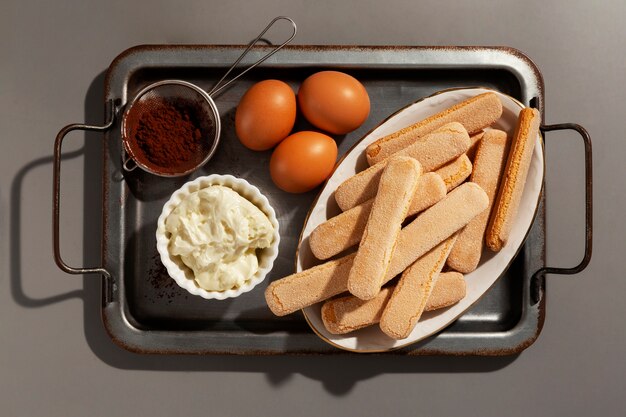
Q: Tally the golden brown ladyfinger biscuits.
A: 11